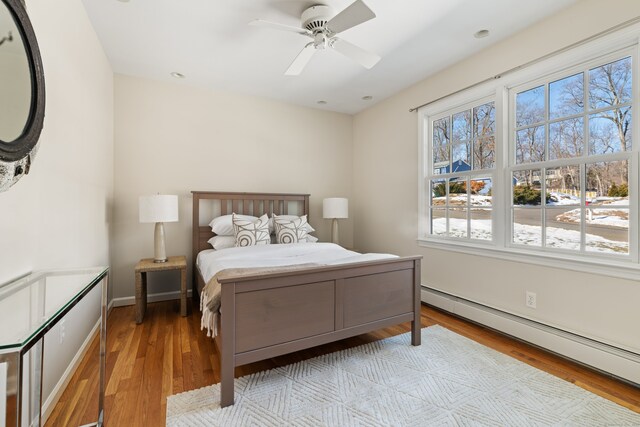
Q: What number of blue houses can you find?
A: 1